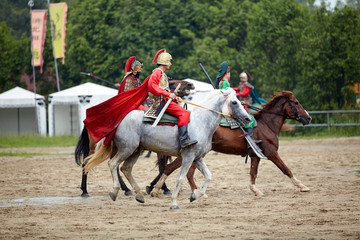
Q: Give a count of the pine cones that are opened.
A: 0